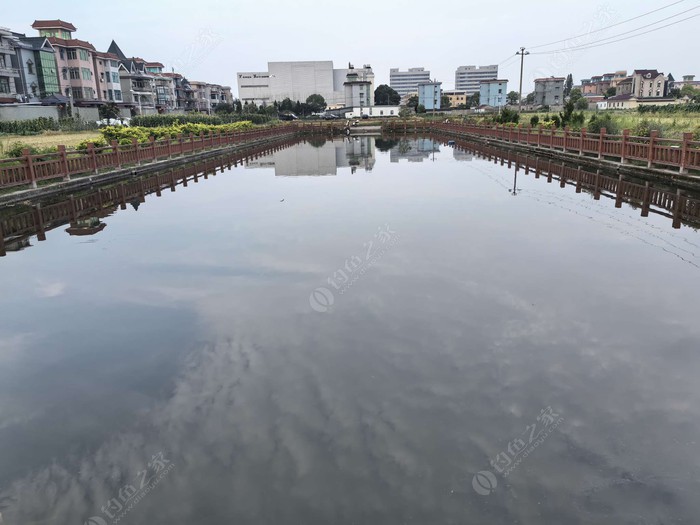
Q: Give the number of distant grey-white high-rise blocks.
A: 2